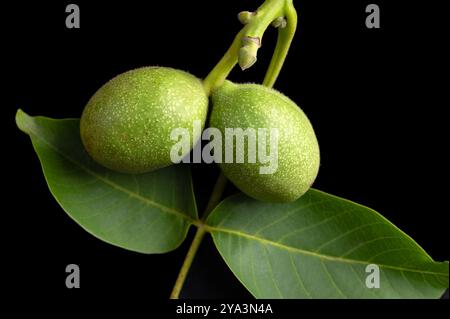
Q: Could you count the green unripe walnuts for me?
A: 2